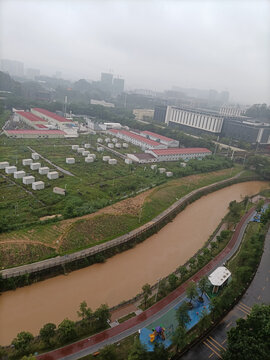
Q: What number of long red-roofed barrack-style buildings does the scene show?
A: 6